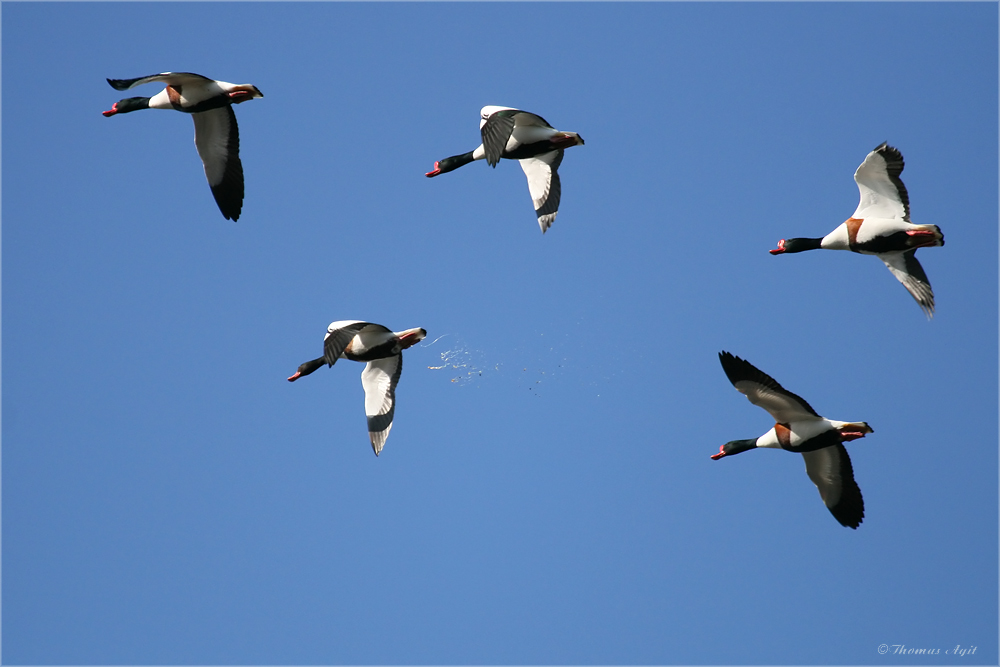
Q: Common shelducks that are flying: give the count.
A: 5